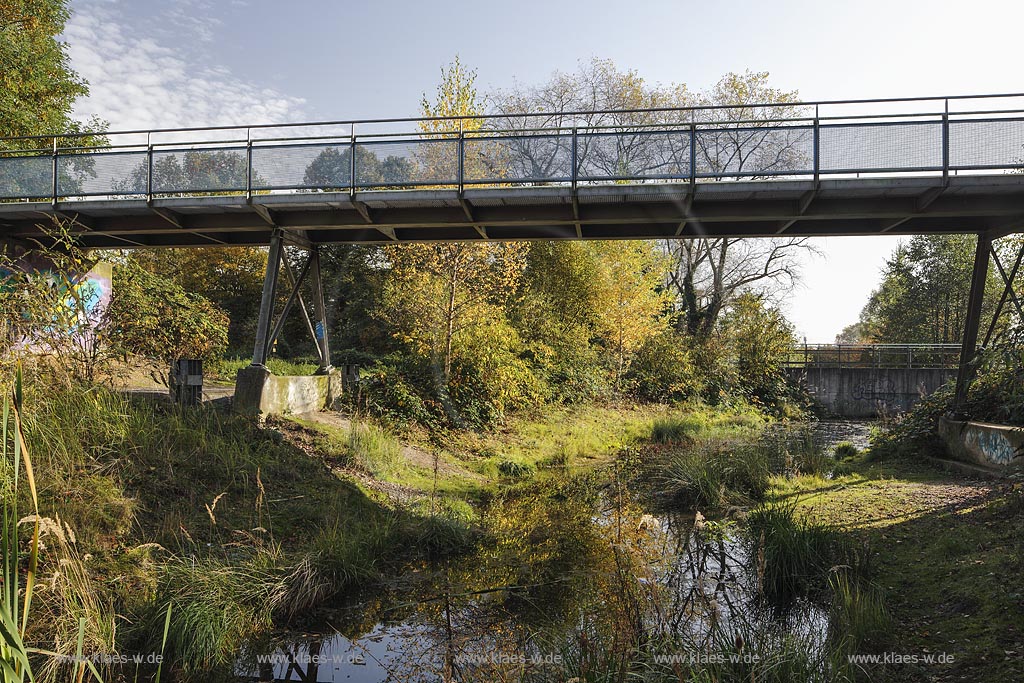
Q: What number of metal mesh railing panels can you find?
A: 10